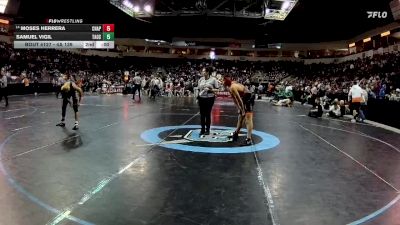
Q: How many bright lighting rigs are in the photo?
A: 2